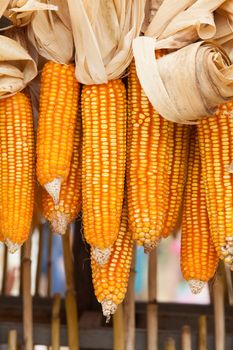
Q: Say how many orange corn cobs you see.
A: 9